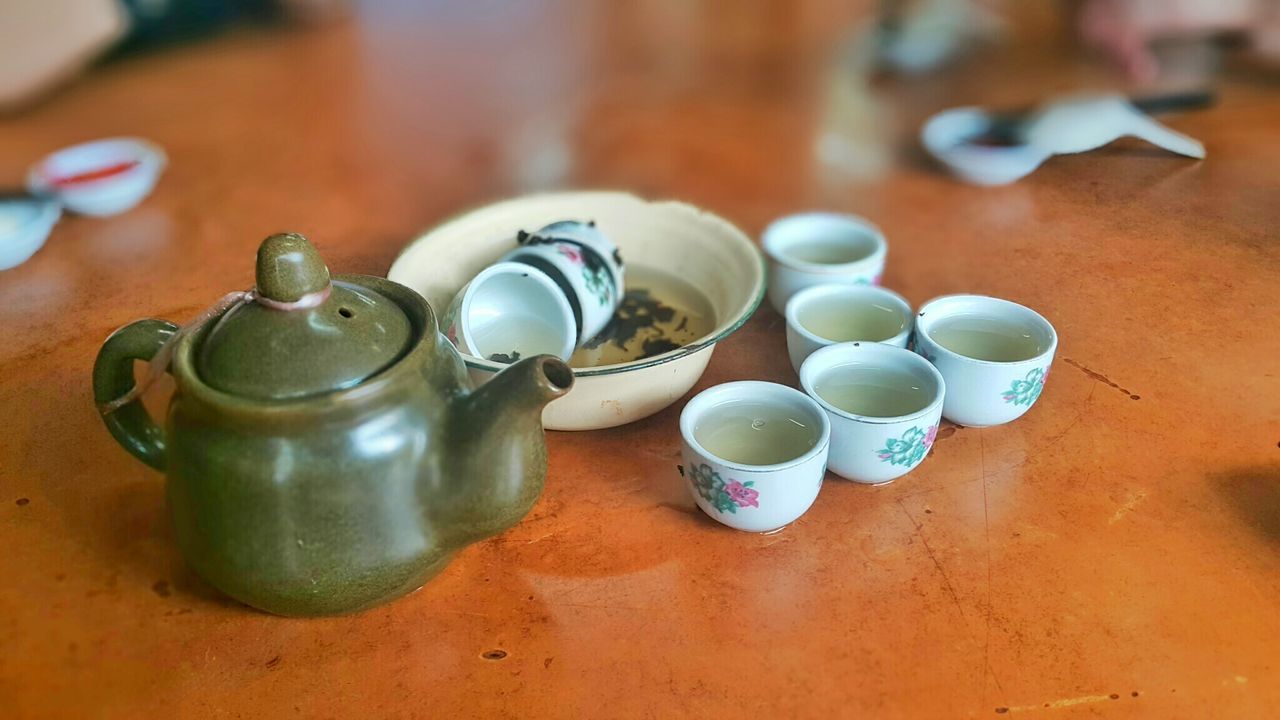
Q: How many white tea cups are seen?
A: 8